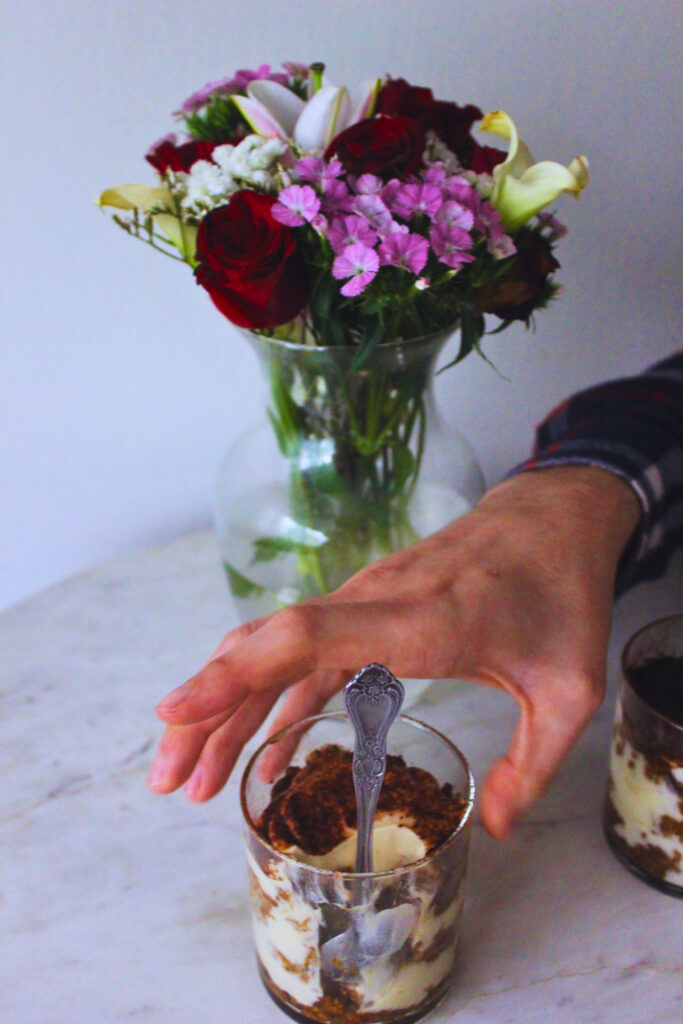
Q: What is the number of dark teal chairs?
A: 0